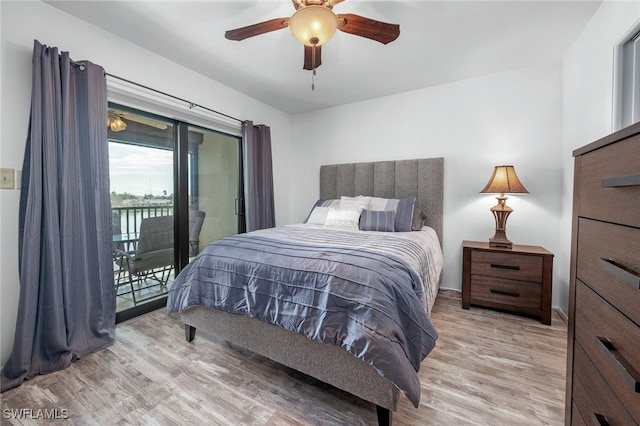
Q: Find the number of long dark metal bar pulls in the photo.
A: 6